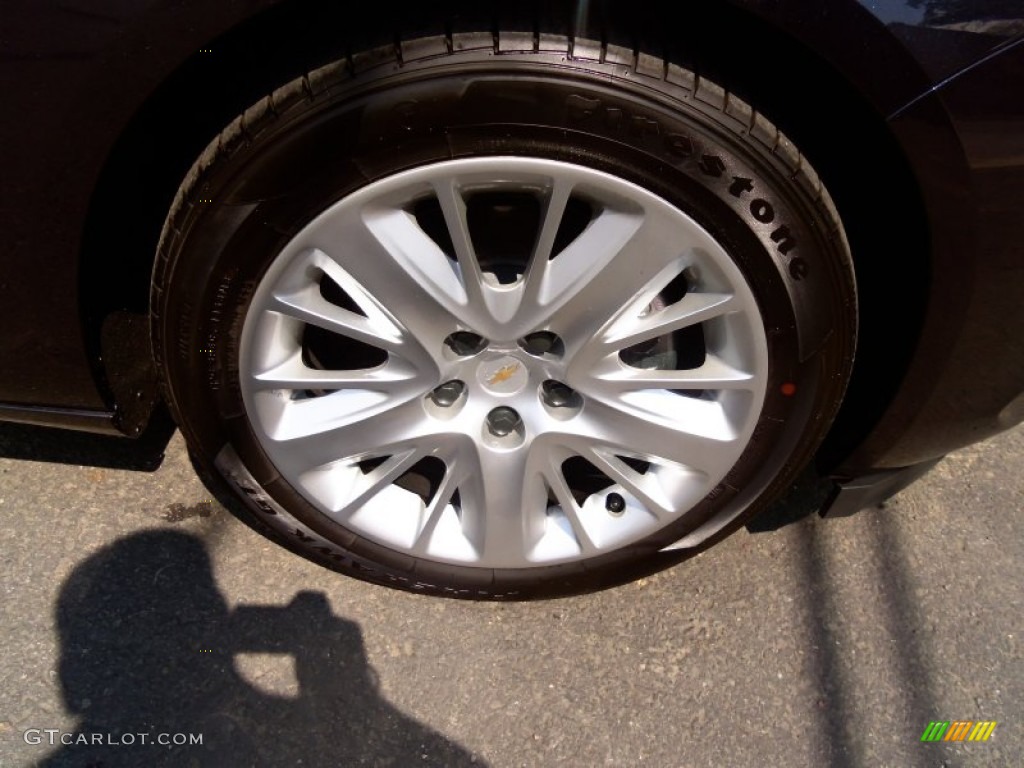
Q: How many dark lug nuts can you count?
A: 5